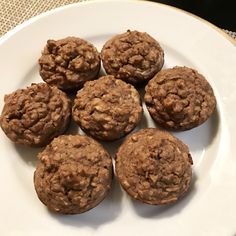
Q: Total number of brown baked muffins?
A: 7